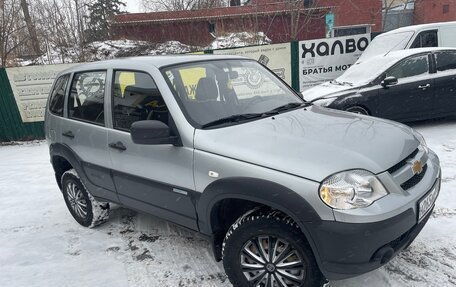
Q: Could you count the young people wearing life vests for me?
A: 0